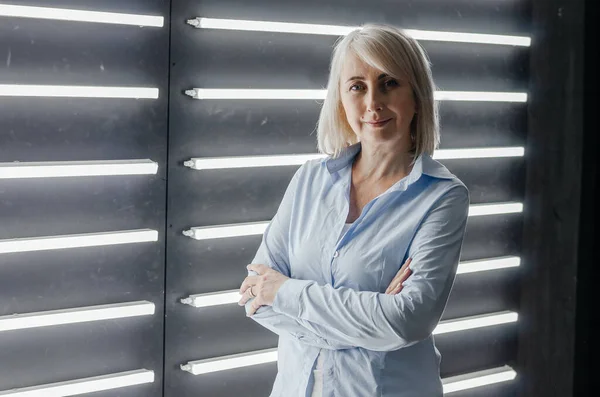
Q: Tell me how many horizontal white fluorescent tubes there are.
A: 13